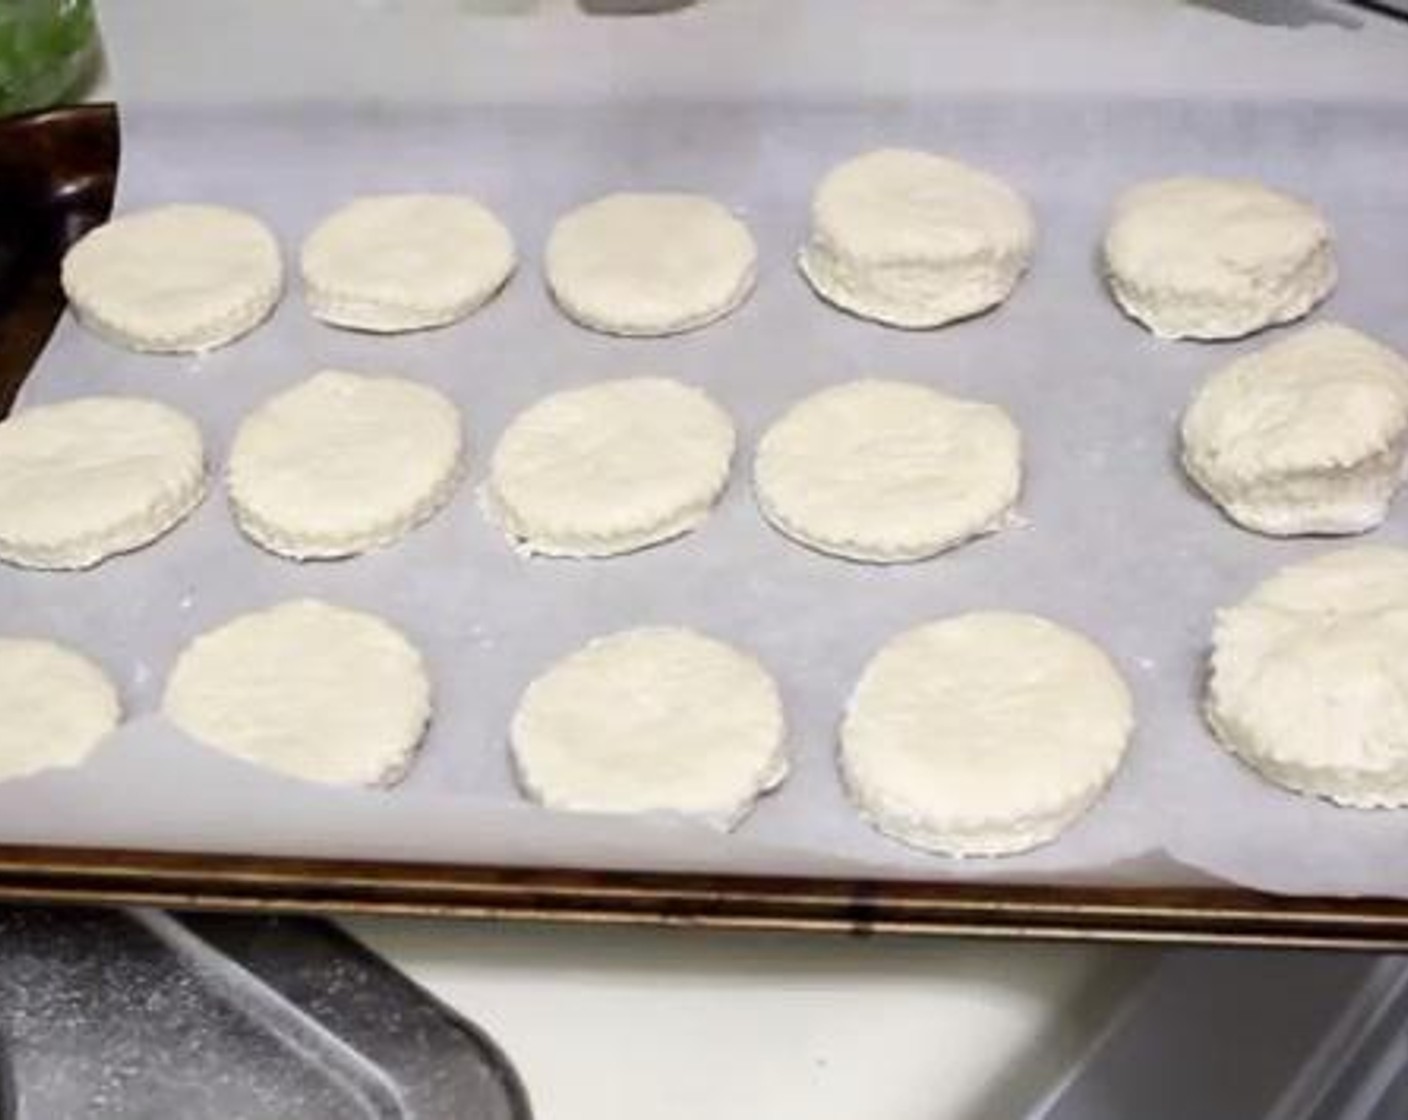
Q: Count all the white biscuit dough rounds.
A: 15